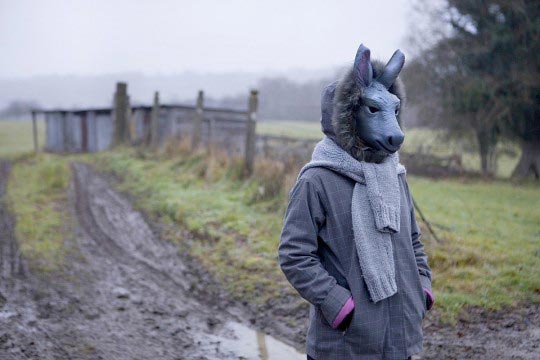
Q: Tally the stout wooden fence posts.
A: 4